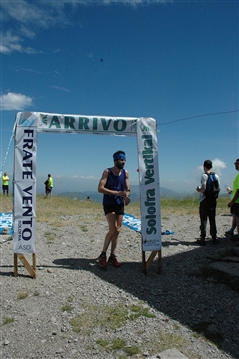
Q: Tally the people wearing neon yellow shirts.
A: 3